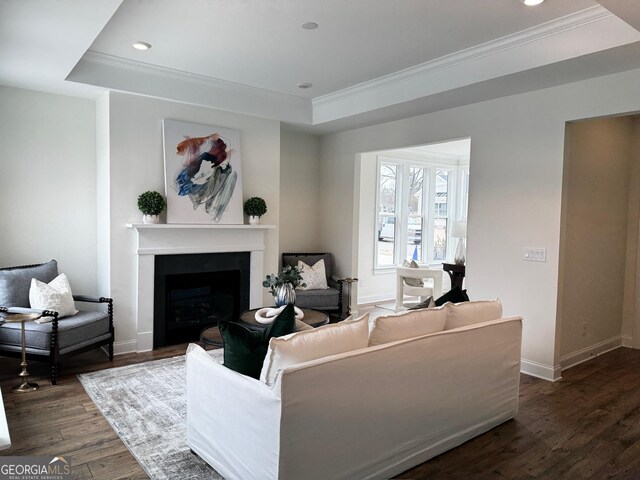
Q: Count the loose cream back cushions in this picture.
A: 3